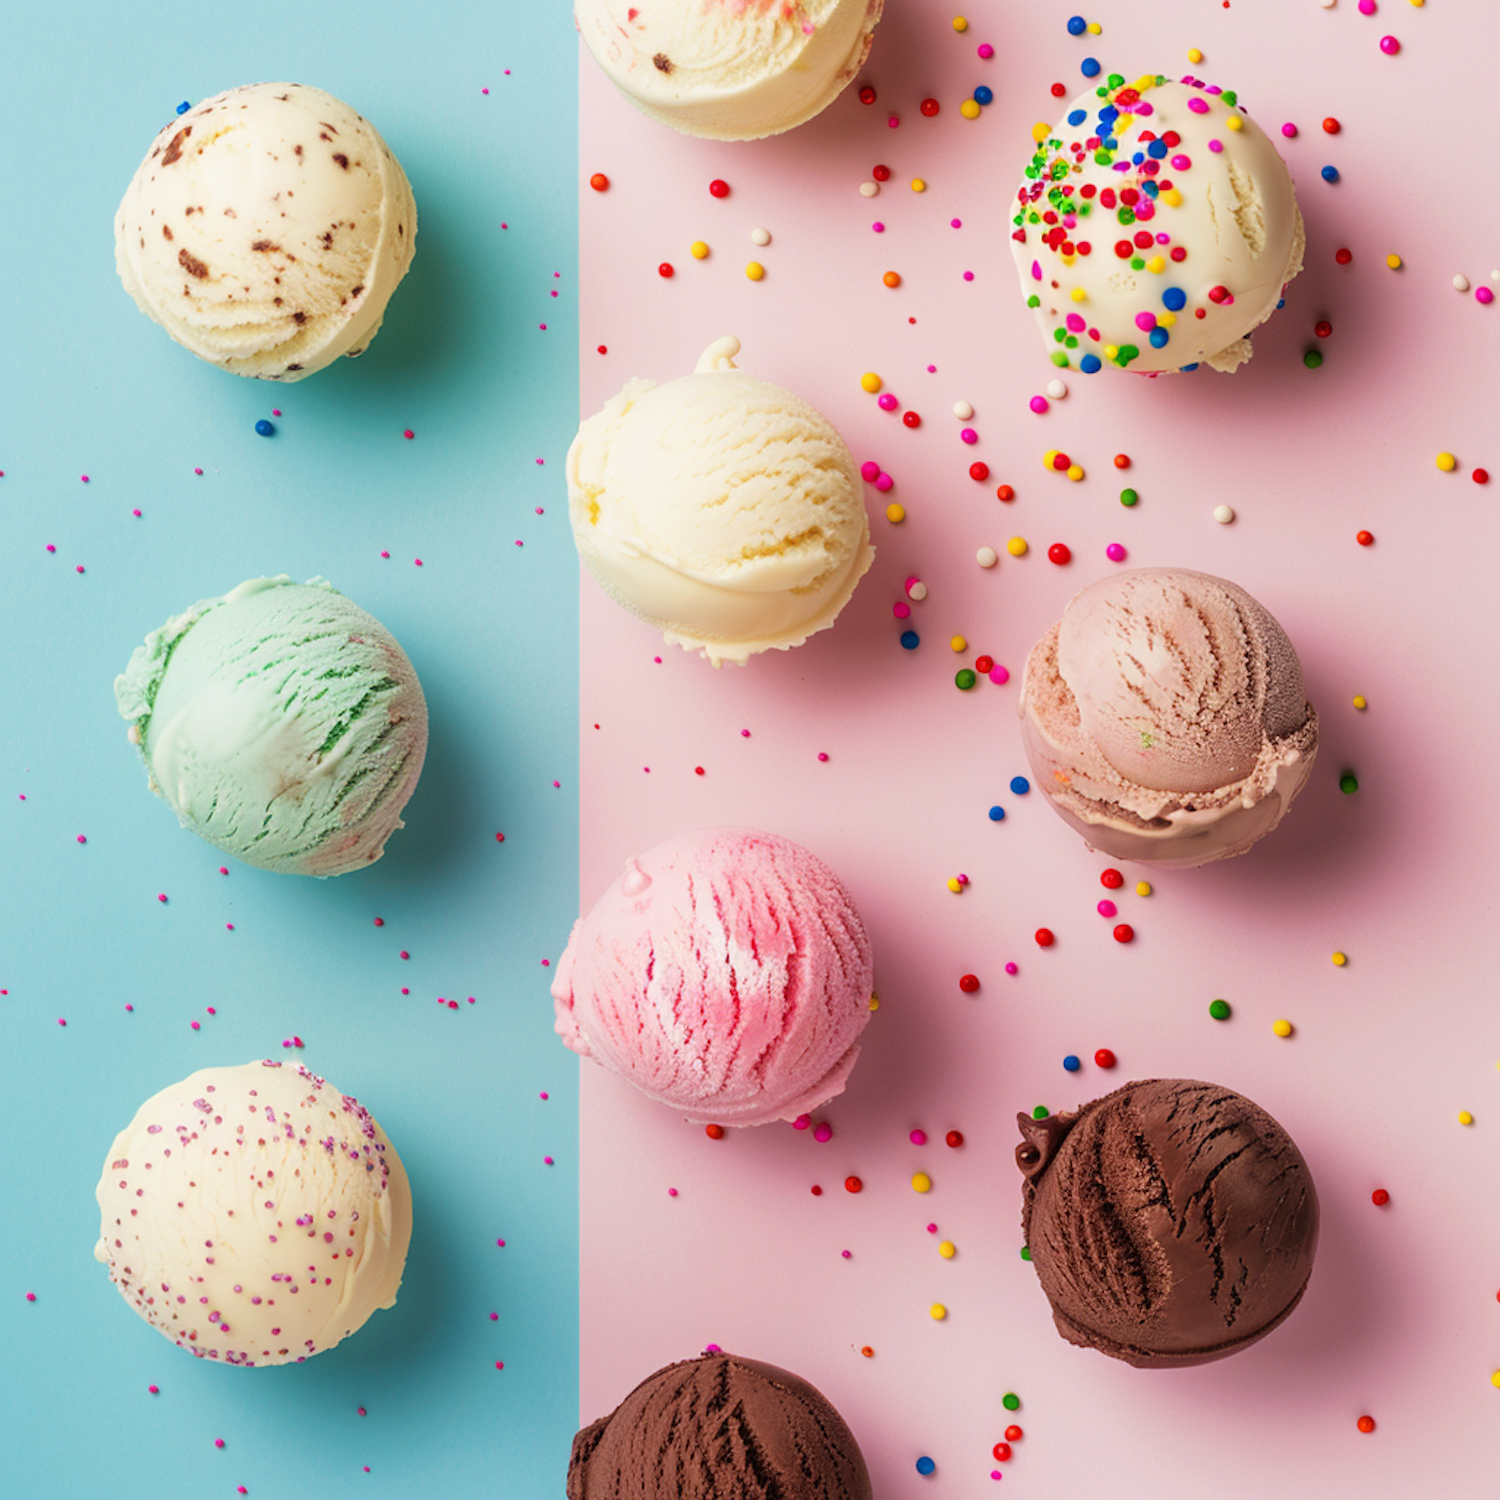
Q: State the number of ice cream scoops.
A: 10